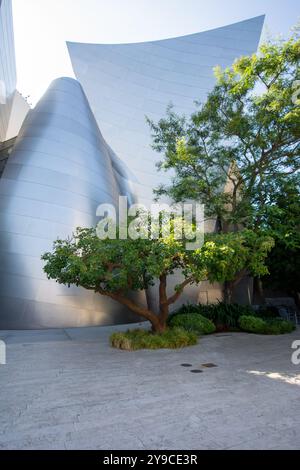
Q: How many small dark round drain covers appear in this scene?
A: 2